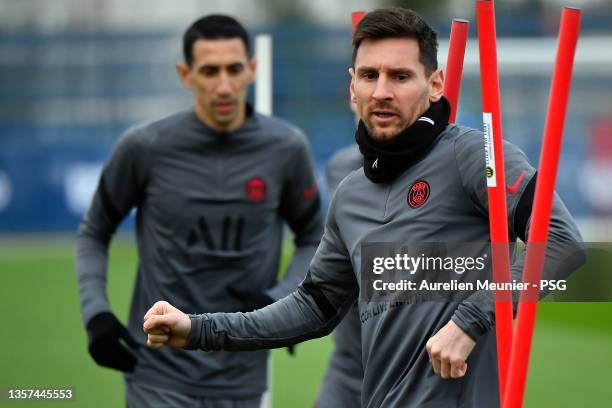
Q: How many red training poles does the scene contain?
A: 4